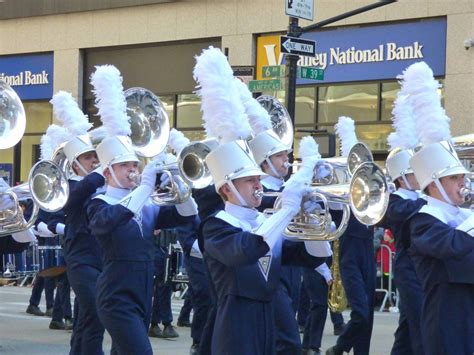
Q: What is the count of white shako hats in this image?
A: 6